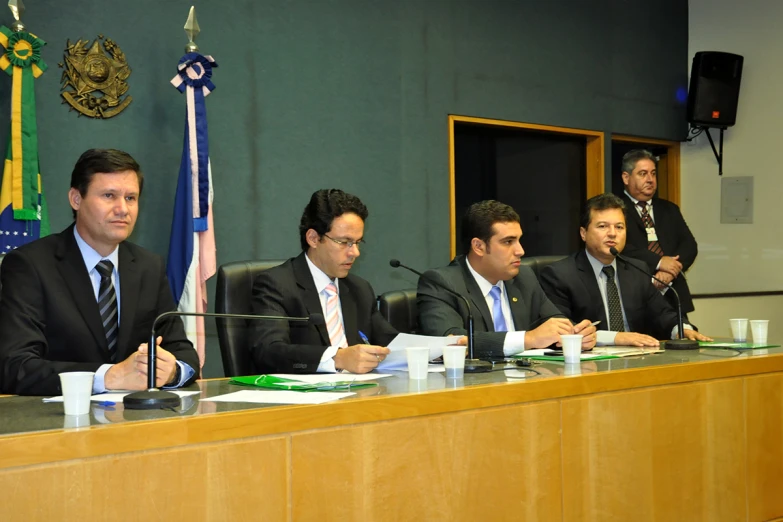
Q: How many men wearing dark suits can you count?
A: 5